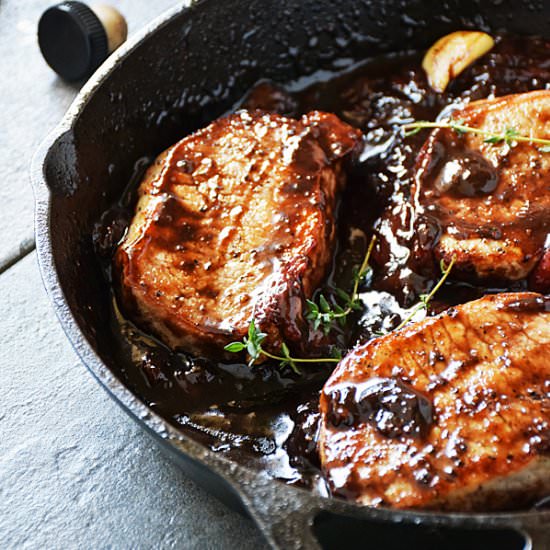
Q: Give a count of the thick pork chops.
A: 3